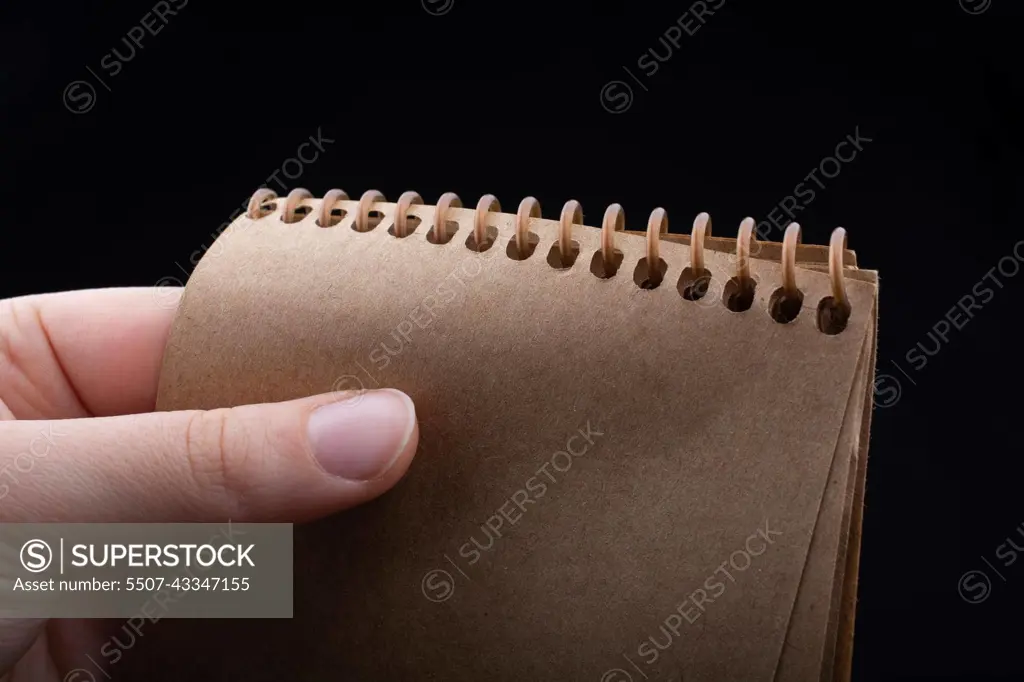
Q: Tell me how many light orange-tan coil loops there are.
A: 15